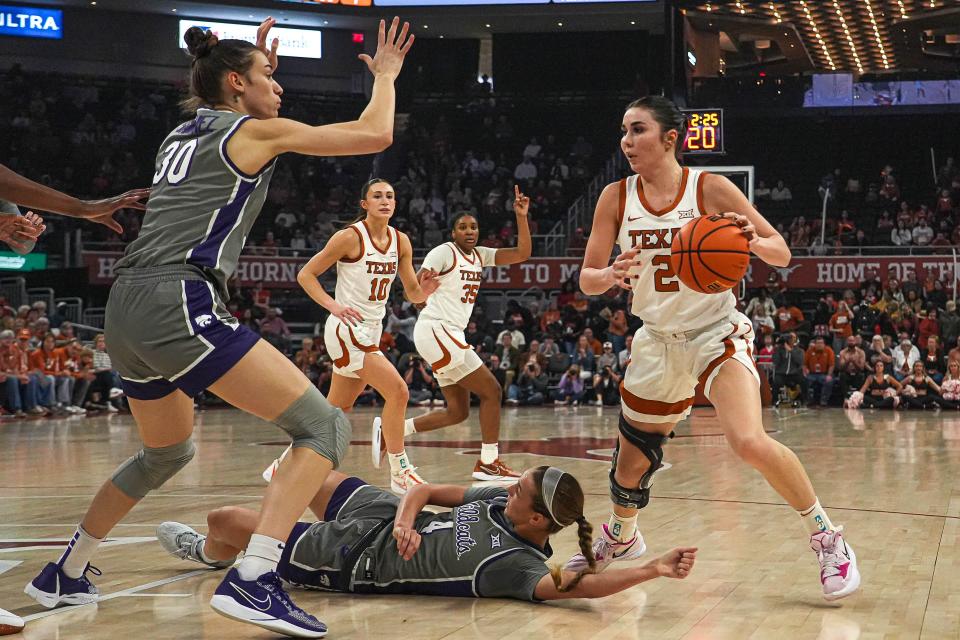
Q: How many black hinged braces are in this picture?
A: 1